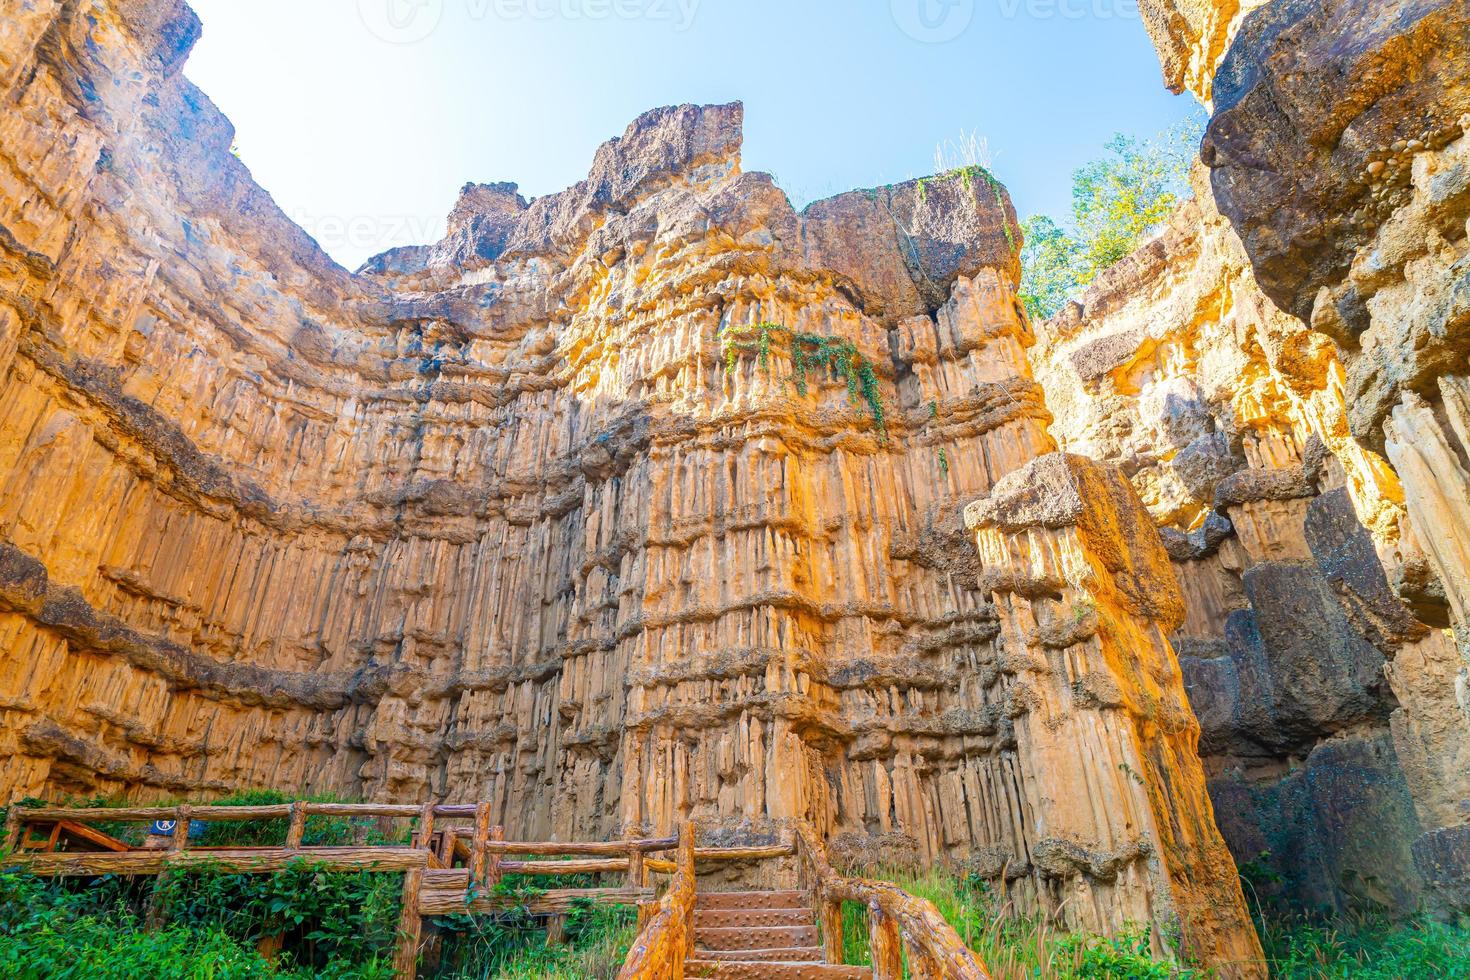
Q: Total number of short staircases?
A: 1